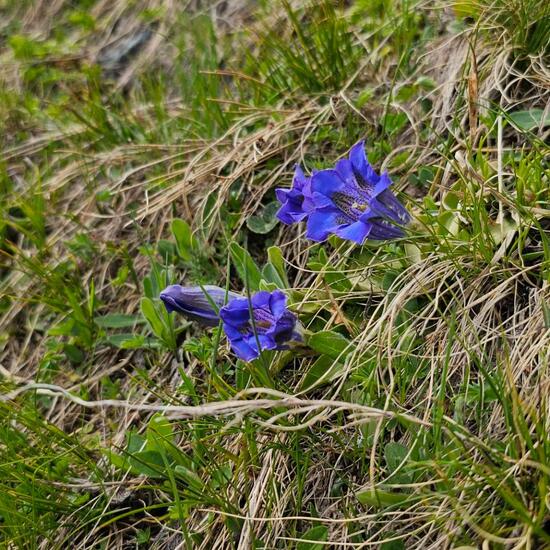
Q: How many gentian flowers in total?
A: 4